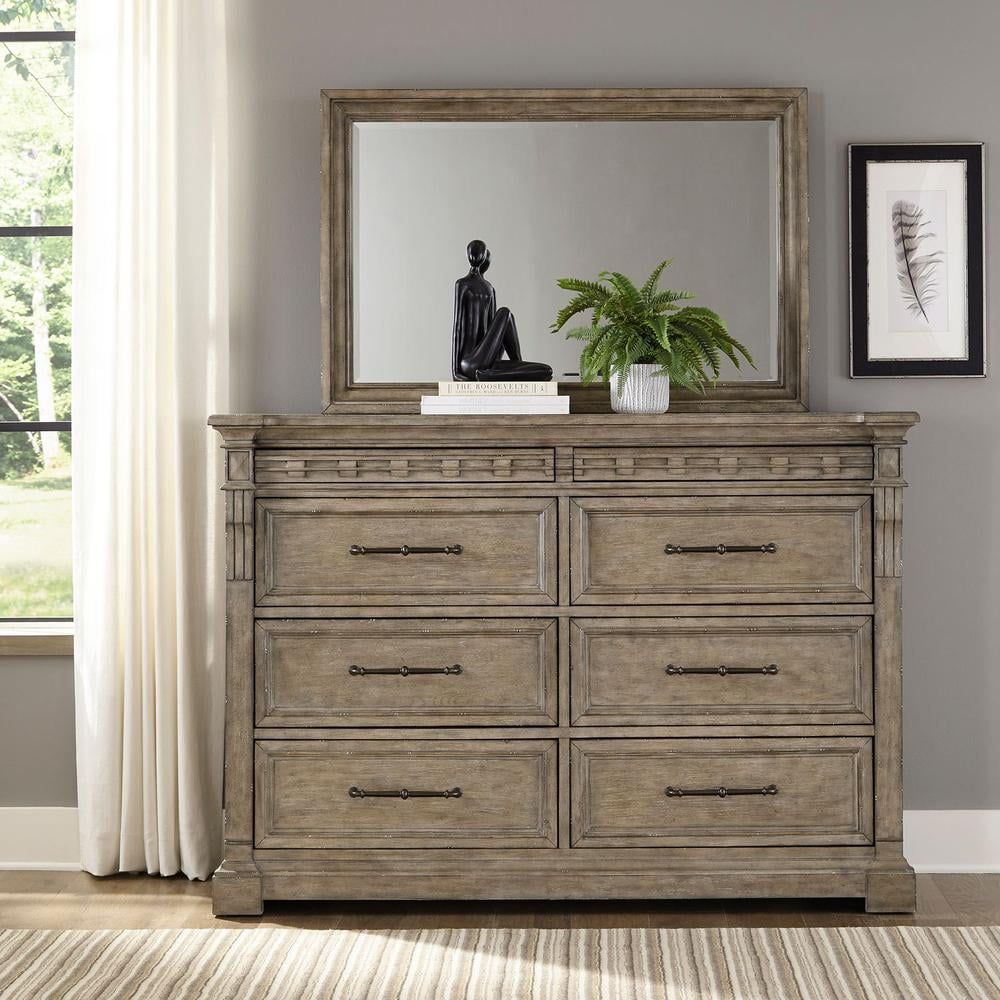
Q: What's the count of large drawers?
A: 6